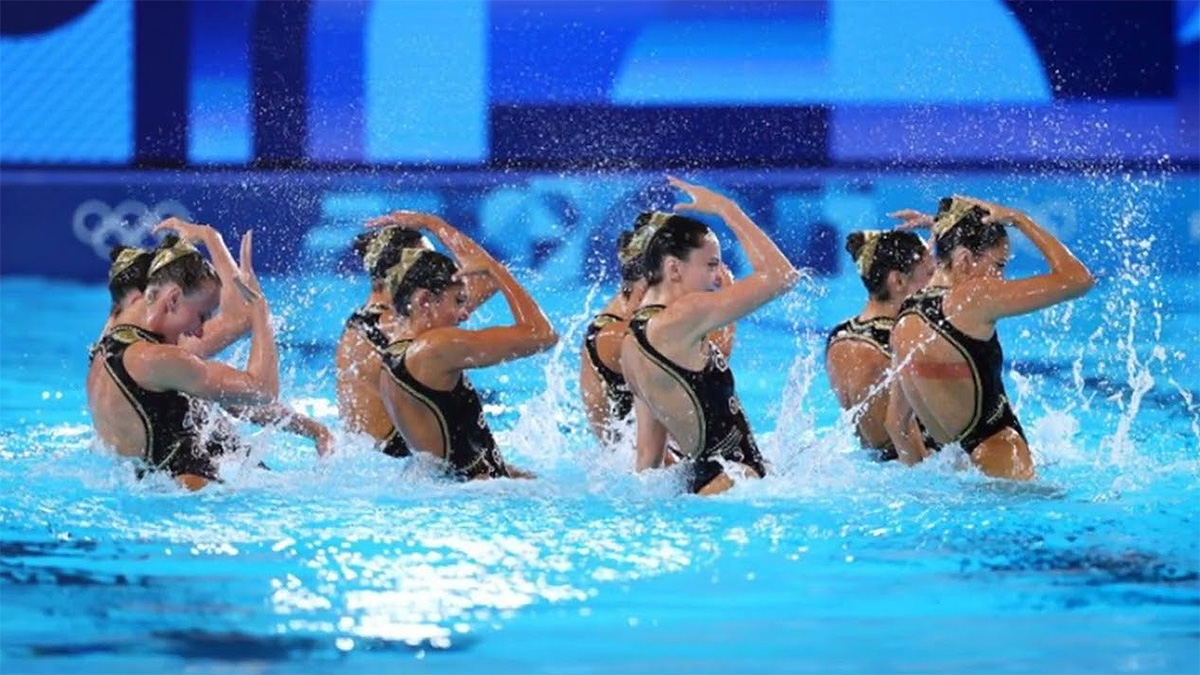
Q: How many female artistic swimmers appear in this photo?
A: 8